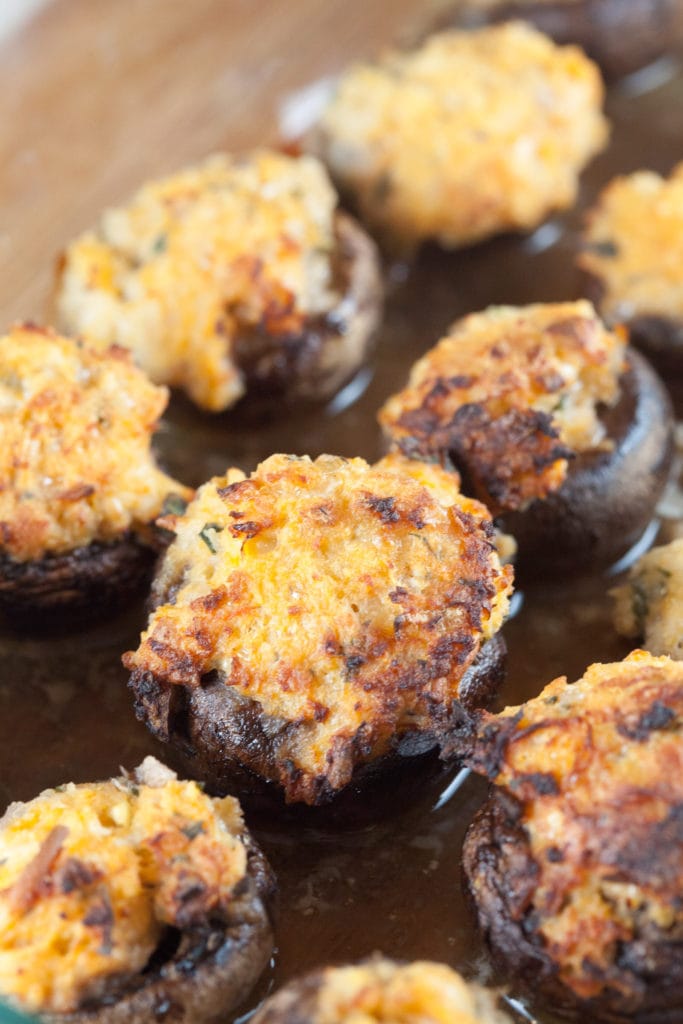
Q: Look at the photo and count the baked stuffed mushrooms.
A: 11